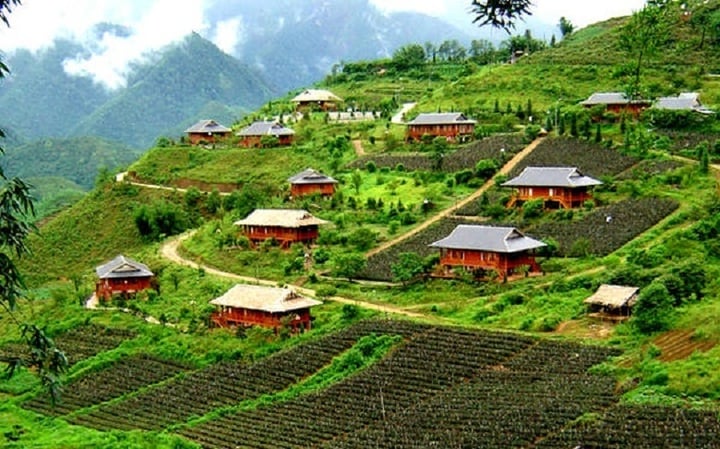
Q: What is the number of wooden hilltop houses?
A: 13